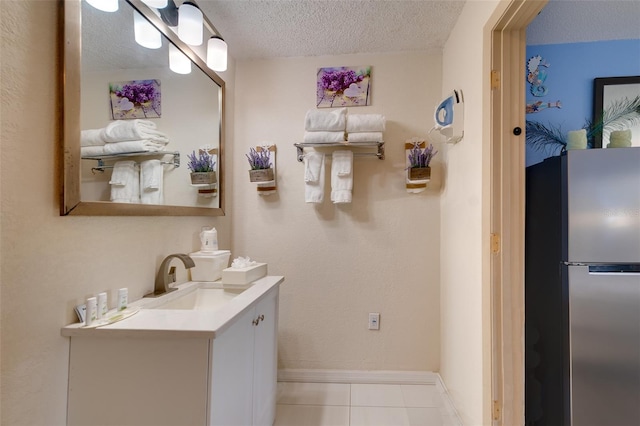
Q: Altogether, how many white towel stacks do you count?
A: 2